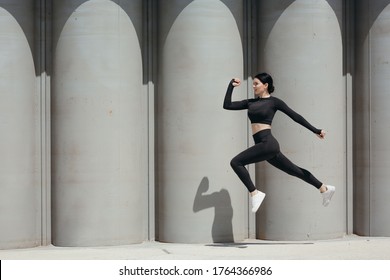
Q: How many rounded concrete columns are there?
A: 5